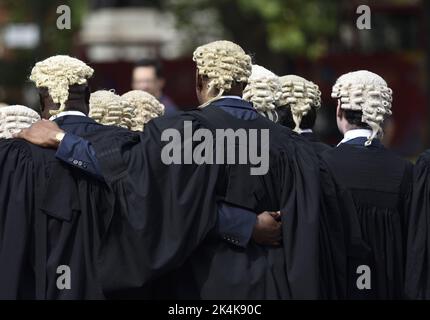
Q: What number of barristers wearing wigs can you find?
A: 8